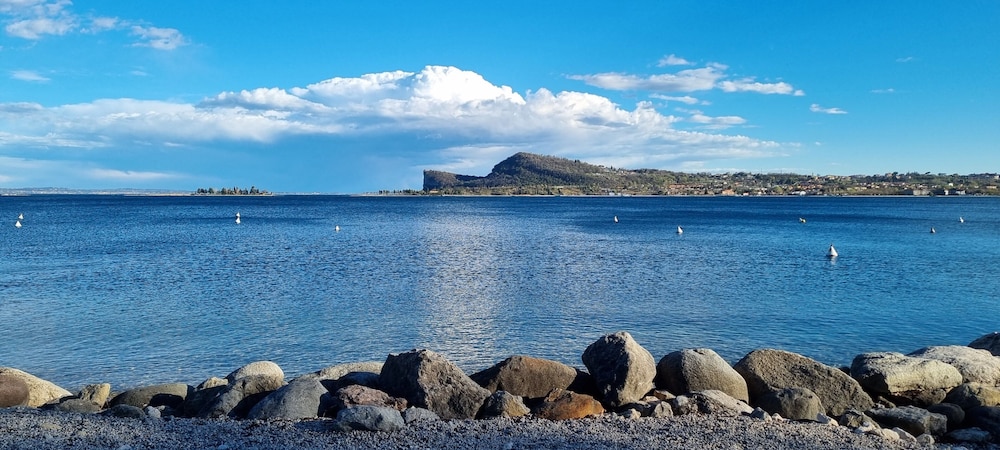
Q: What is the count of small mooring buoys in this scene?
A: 11